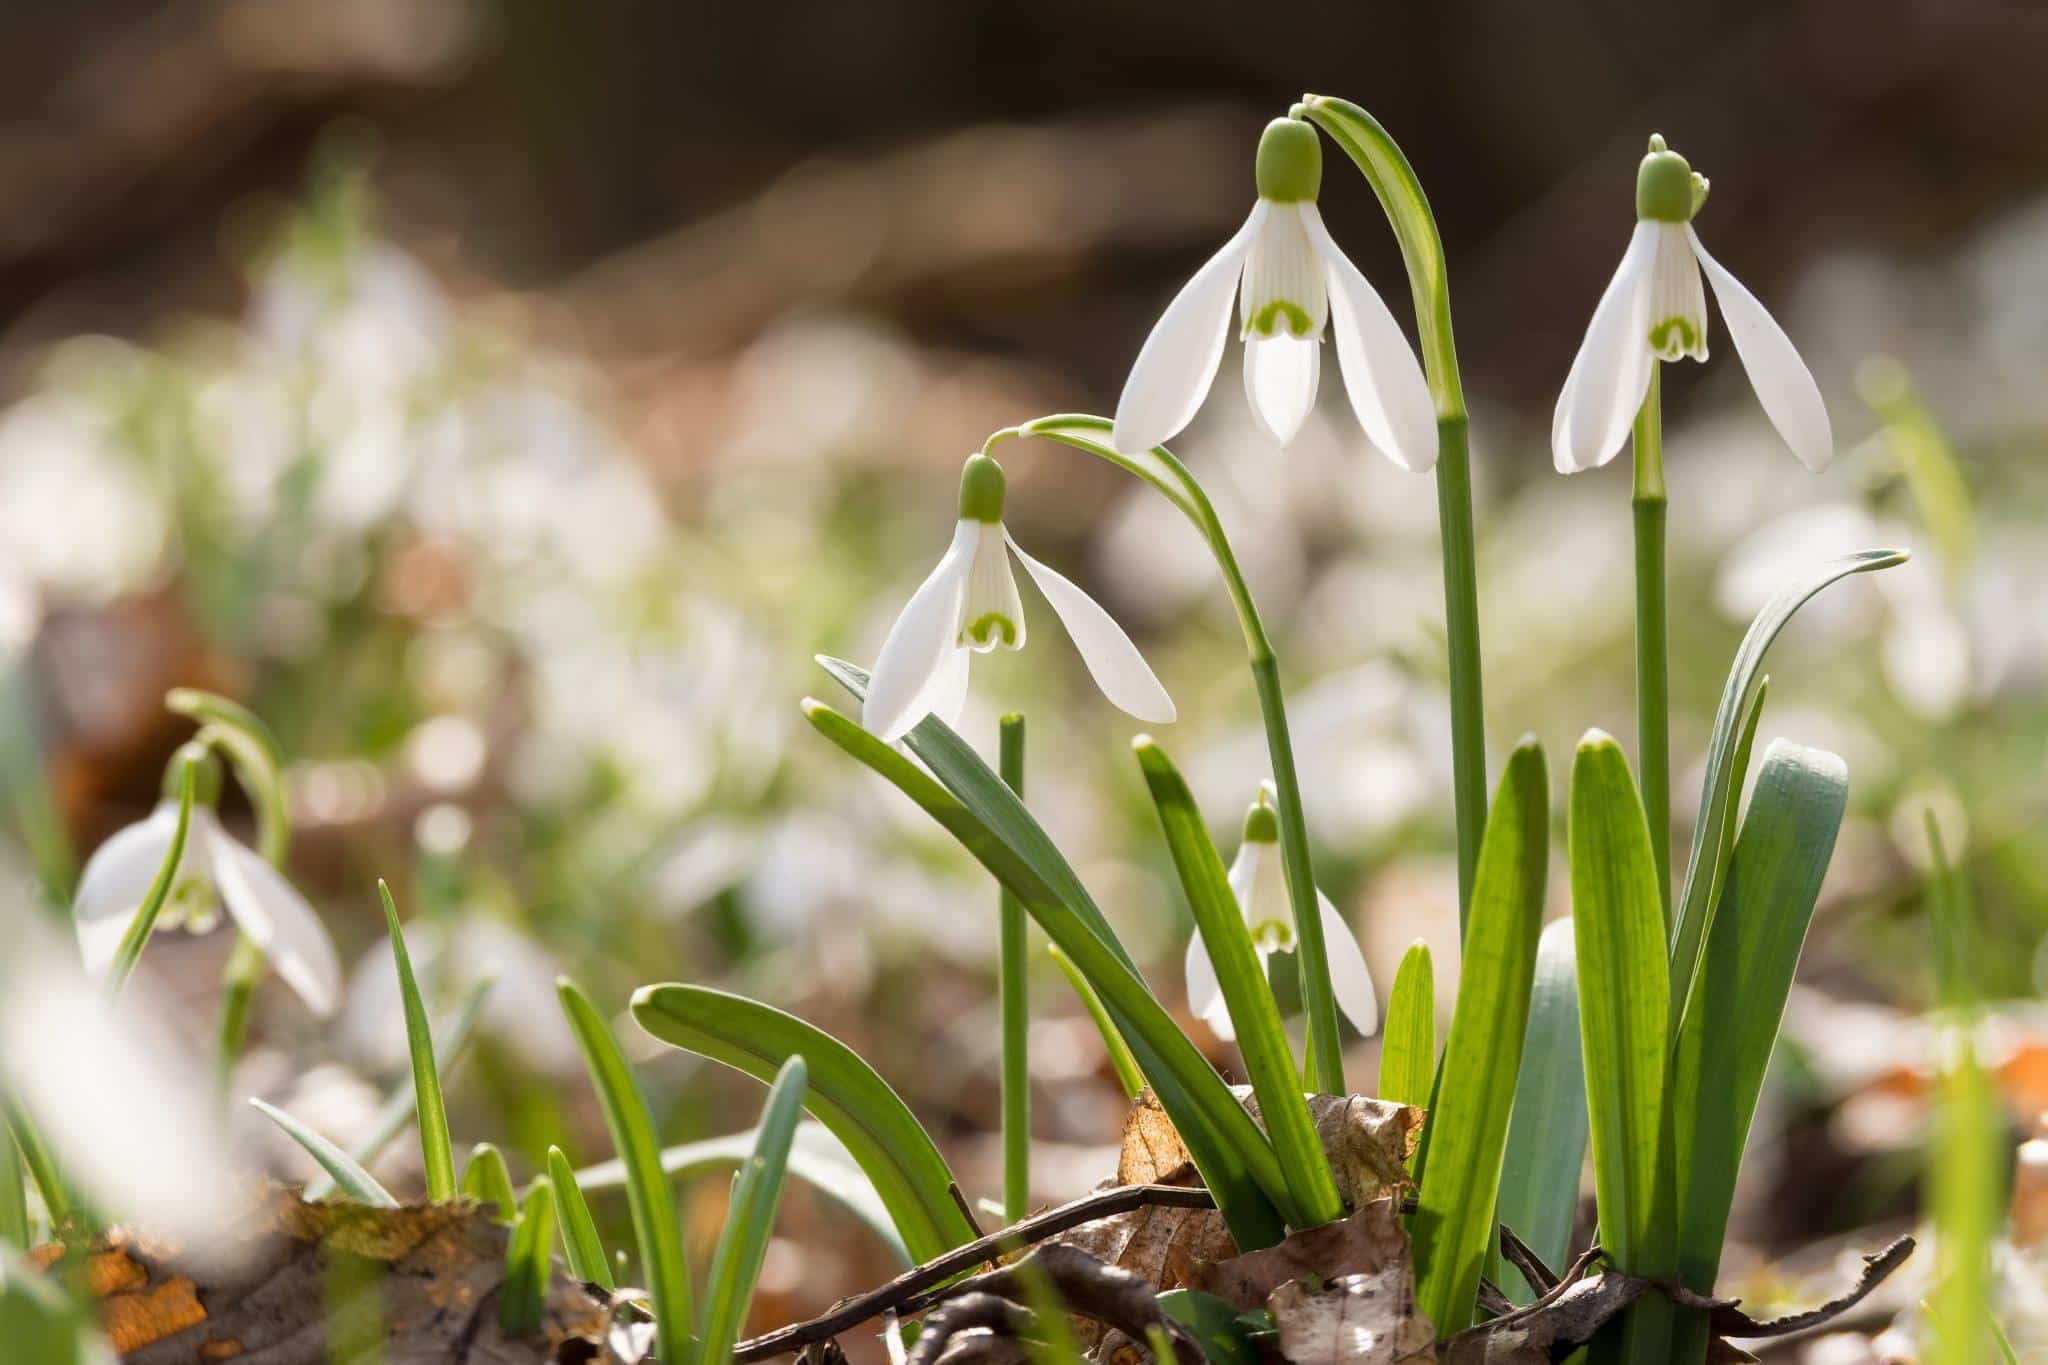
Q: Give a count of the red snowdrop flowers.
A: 0